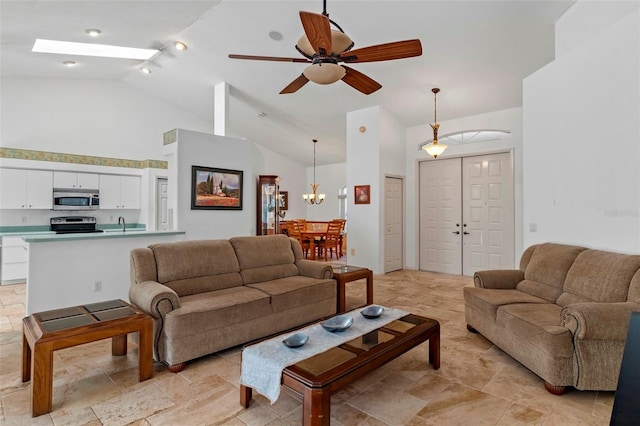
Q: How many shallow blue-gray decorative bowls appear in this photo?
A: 3